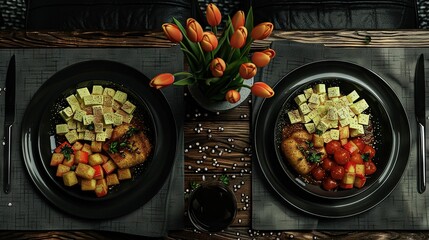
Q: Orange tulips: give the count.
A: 13